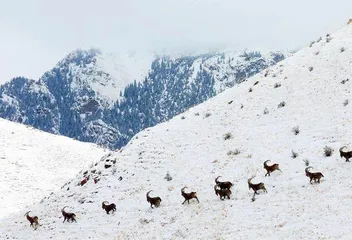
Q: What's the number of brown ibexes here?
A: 11